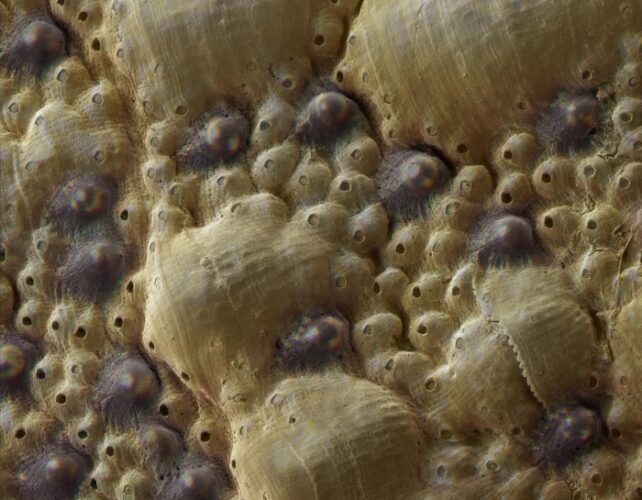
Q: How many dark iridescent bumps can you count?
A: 15